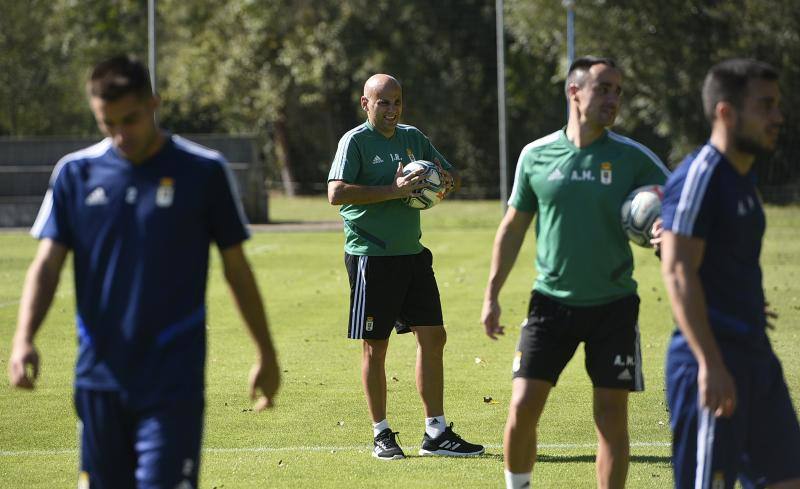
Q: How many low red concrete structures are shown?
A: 0